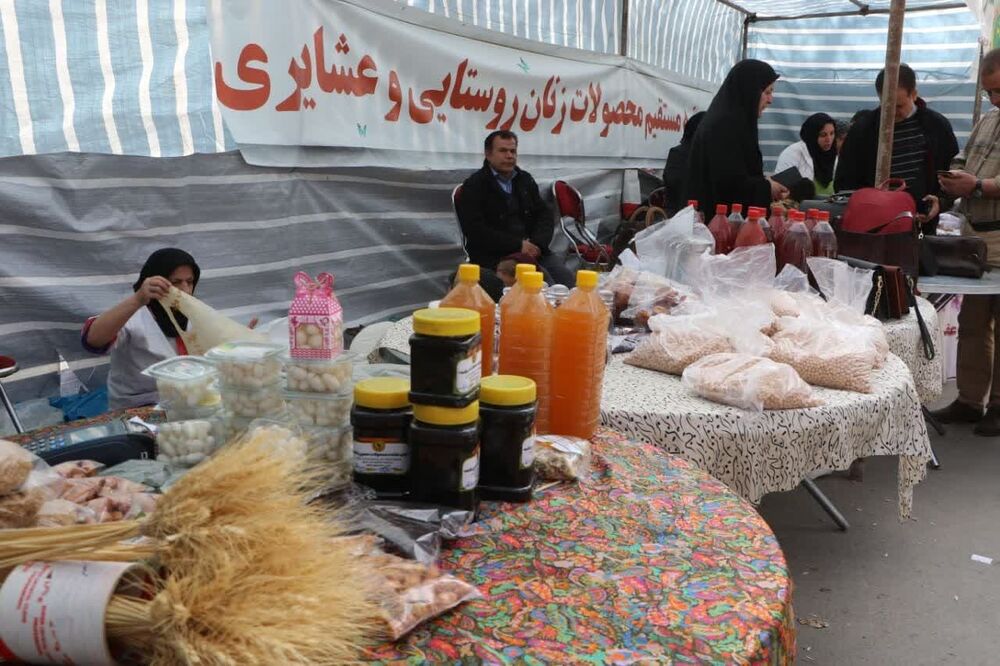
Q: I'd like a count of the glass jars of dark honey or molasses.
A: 4